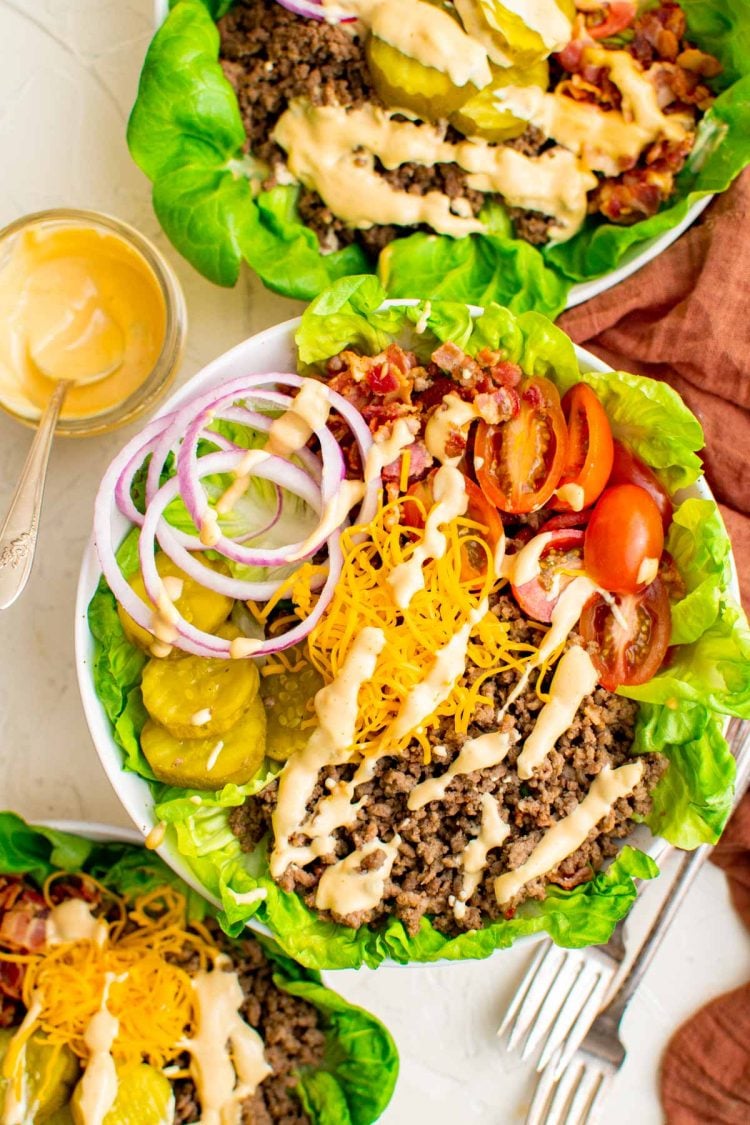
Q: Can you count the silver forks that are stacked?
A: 2